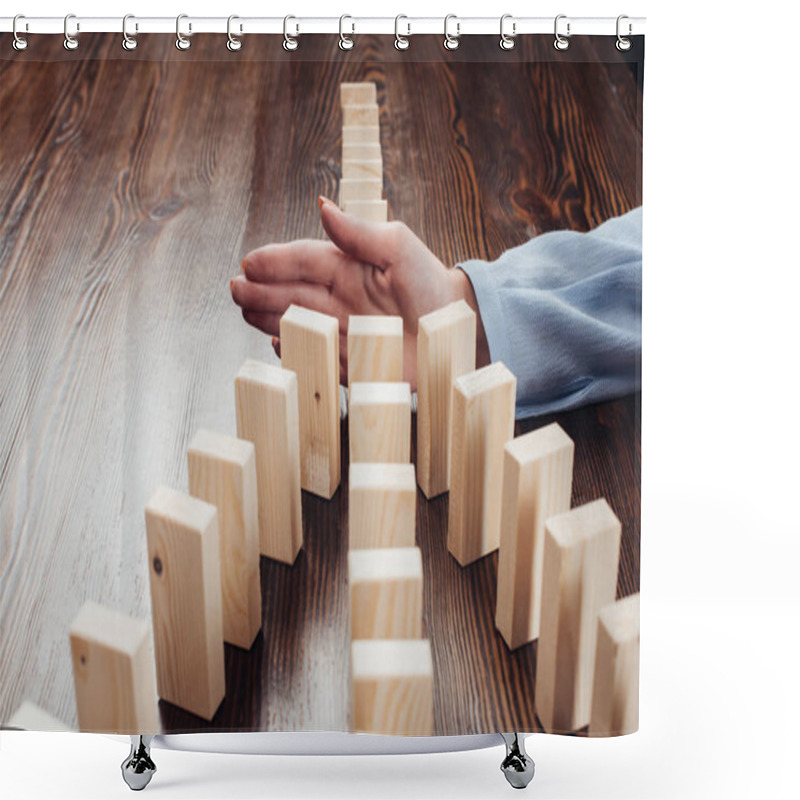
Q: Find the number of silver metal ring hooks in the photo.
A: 12